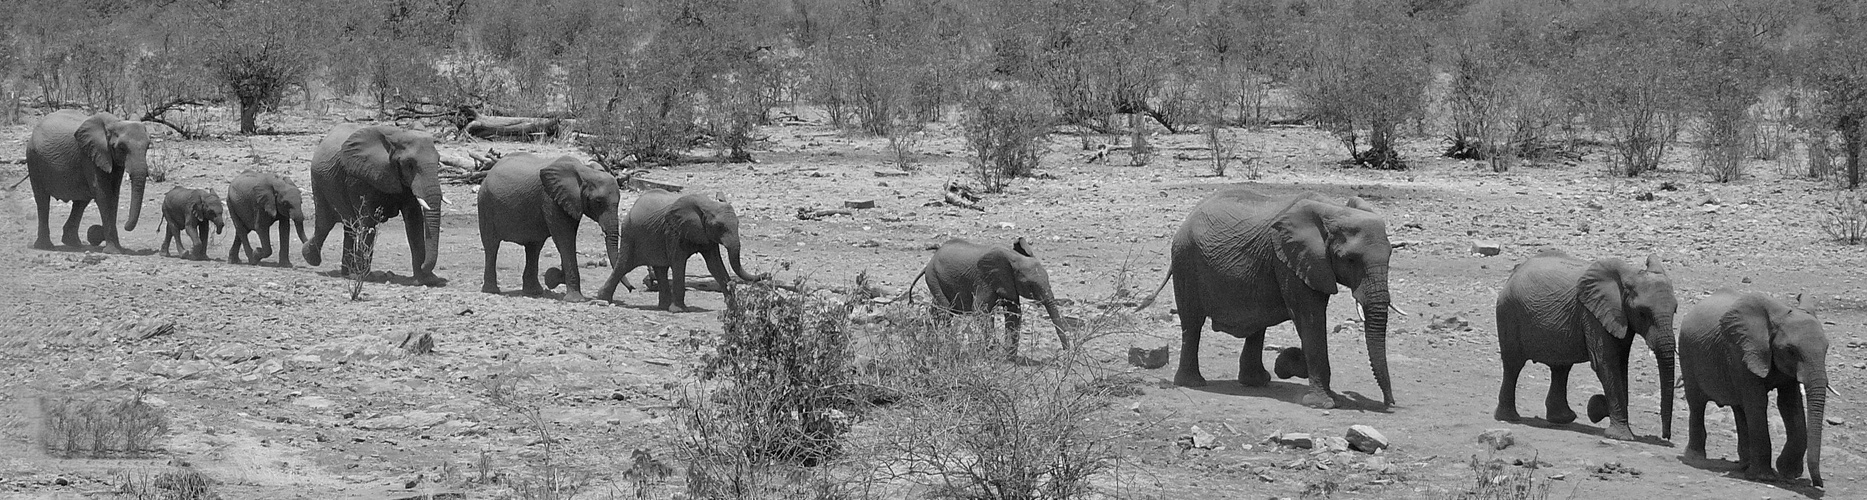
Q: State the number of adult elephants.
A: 6